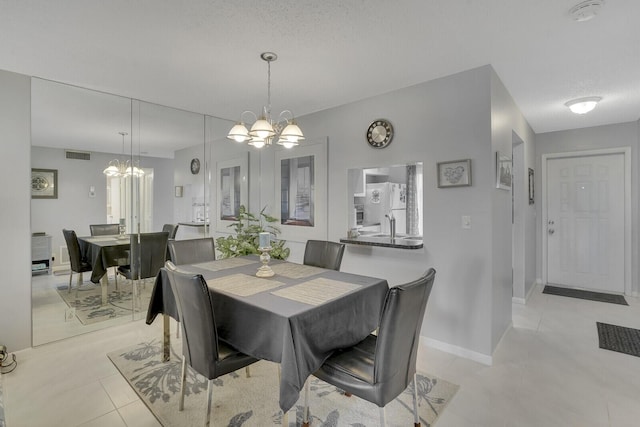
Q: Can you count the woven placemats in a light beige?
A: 4